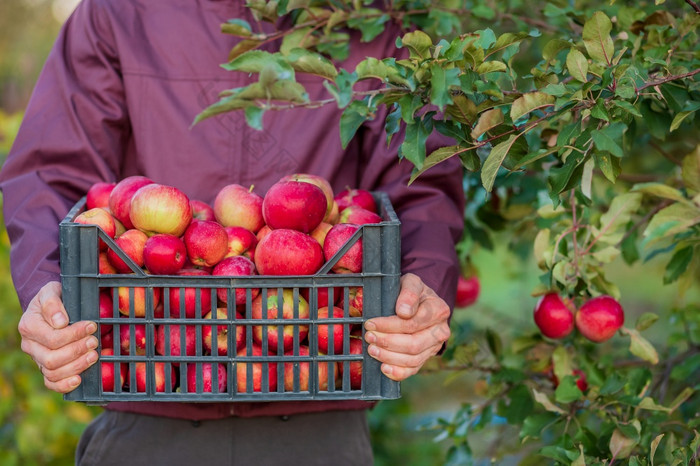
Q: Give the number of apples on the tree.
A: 4